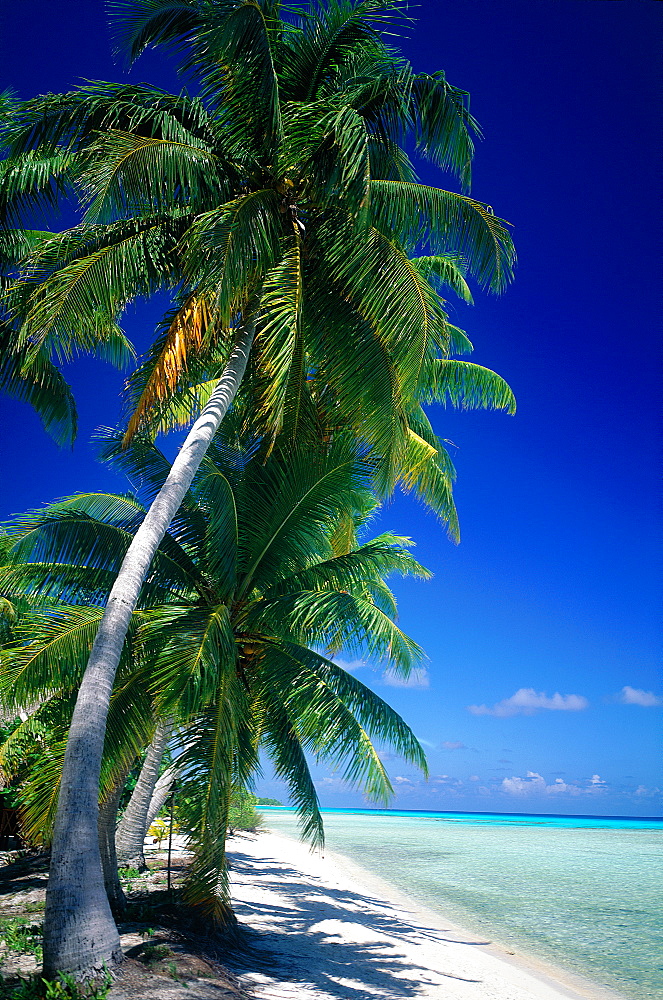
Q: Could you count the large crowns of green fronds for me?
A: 2